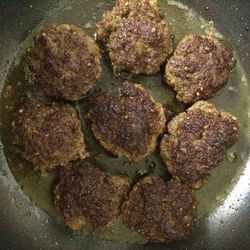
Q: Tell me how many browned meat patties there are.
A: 8